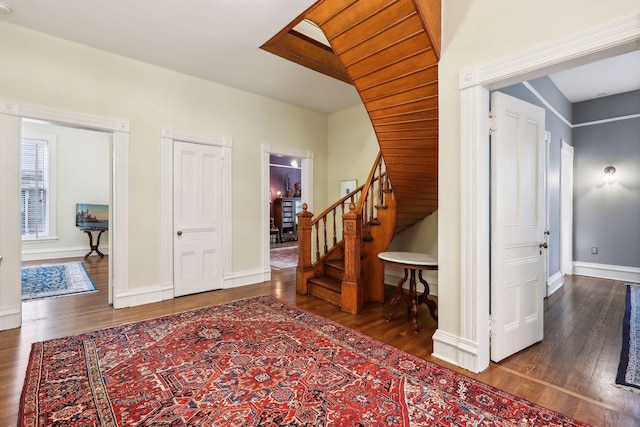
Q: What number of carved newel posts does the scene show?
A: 2